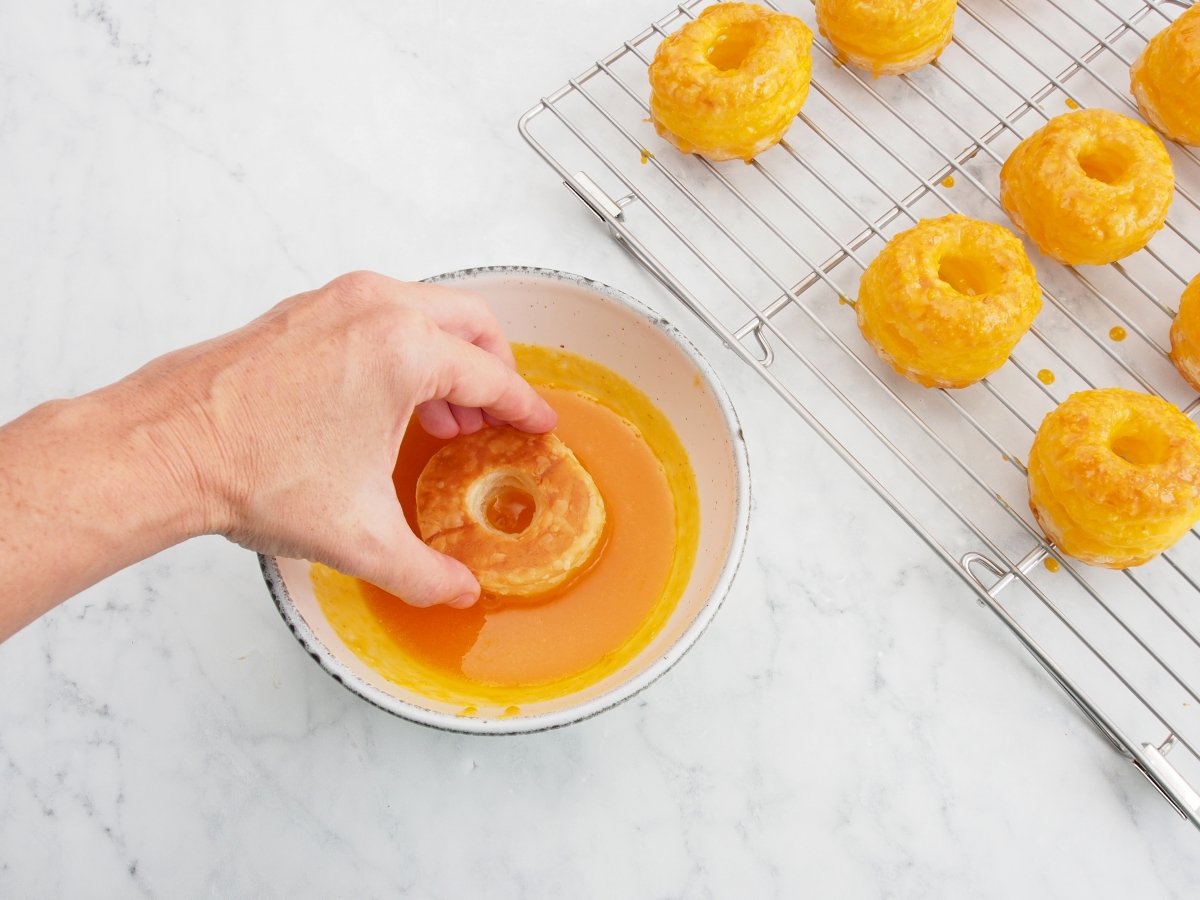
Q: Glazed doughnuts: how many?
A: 7